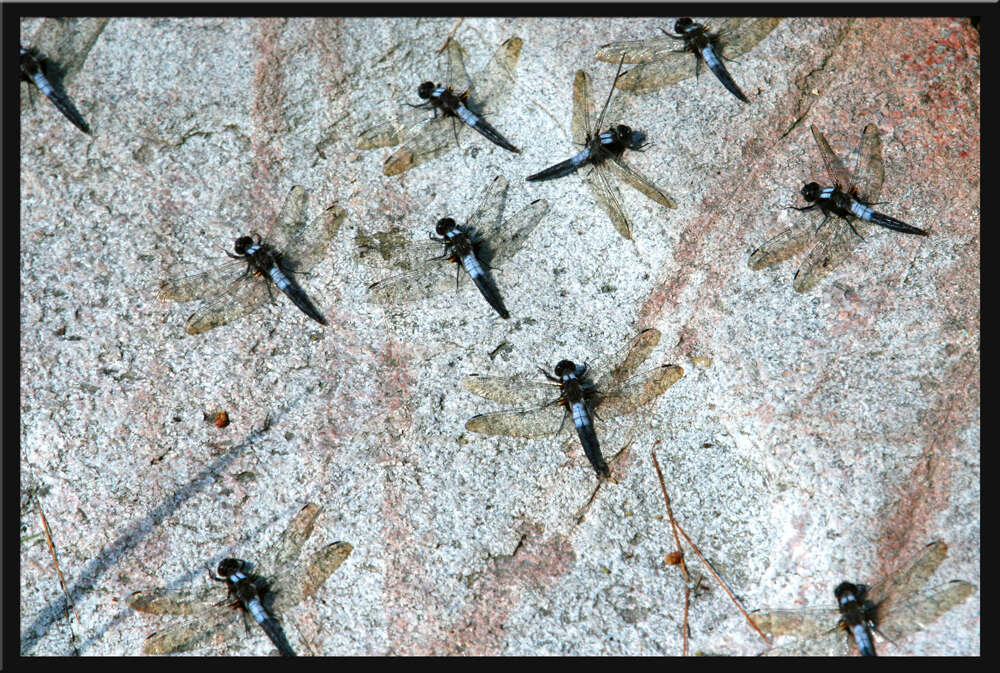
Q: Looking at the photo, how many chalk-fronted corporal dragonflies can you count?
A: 10